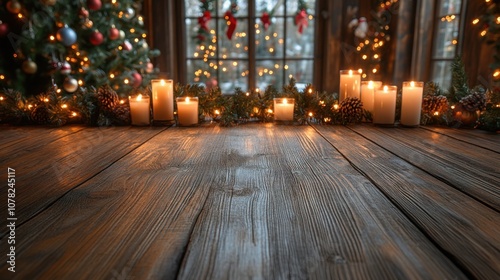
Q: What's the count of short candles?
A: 3